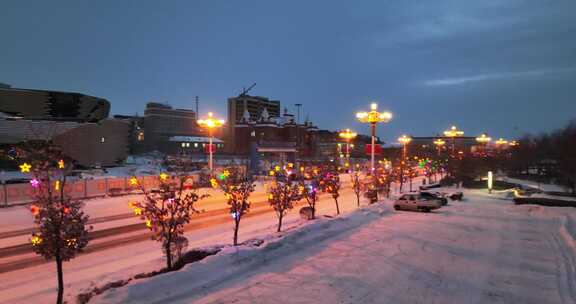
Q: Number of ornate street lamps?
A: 9